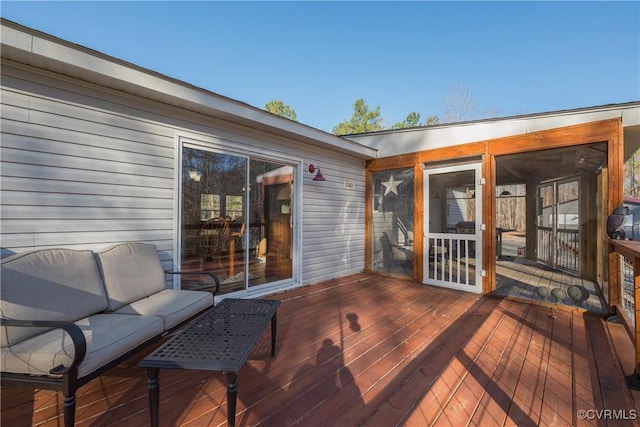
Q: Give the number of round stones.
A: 3